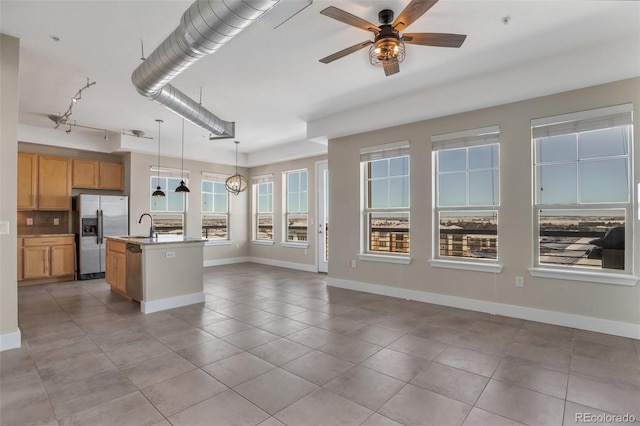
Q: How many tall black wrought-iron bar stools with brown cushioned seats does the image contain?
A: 0